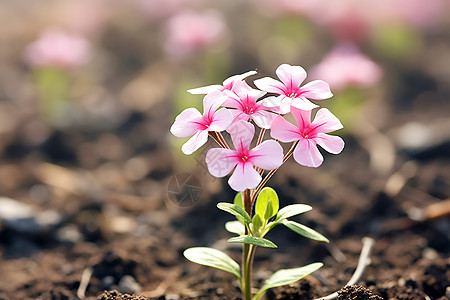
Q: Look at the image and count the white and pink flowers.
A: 6